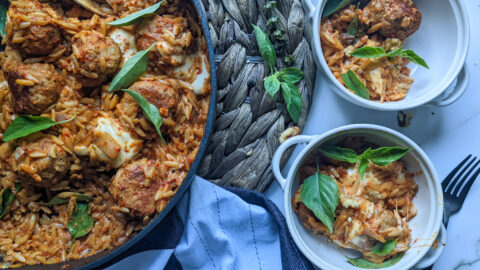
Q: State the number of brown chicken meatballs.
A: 8